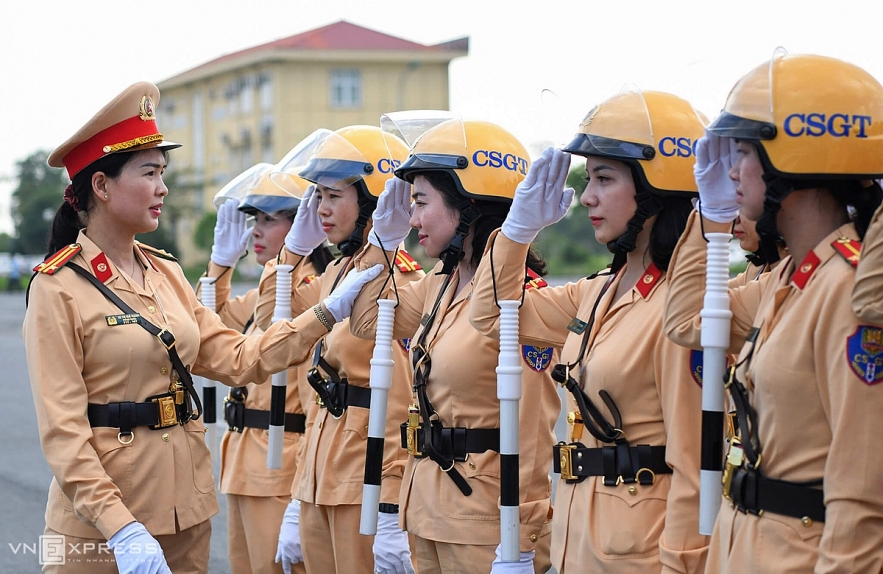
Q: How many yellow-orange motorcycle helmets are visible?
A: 5